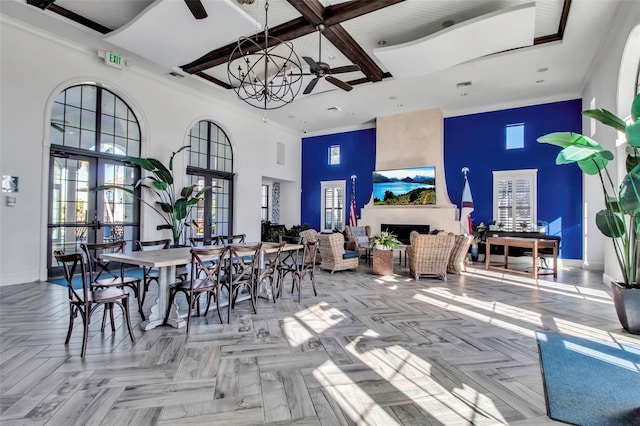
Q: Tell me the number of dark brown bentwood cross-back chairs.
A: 10